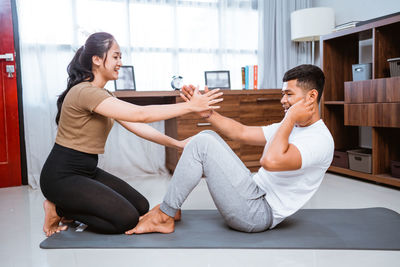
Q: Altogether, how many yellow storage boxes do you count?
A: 0